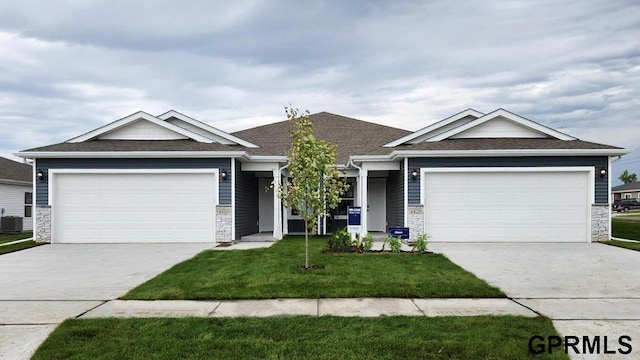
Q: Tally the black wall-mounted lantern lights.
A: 4